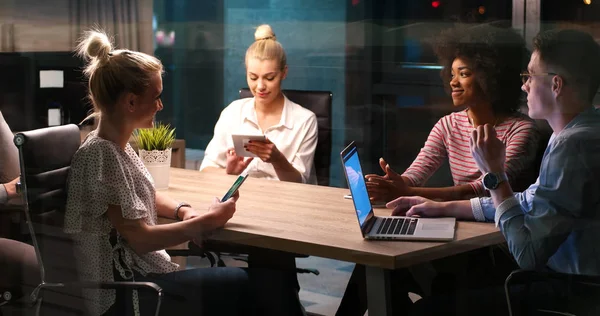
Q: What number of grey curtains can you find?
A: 1